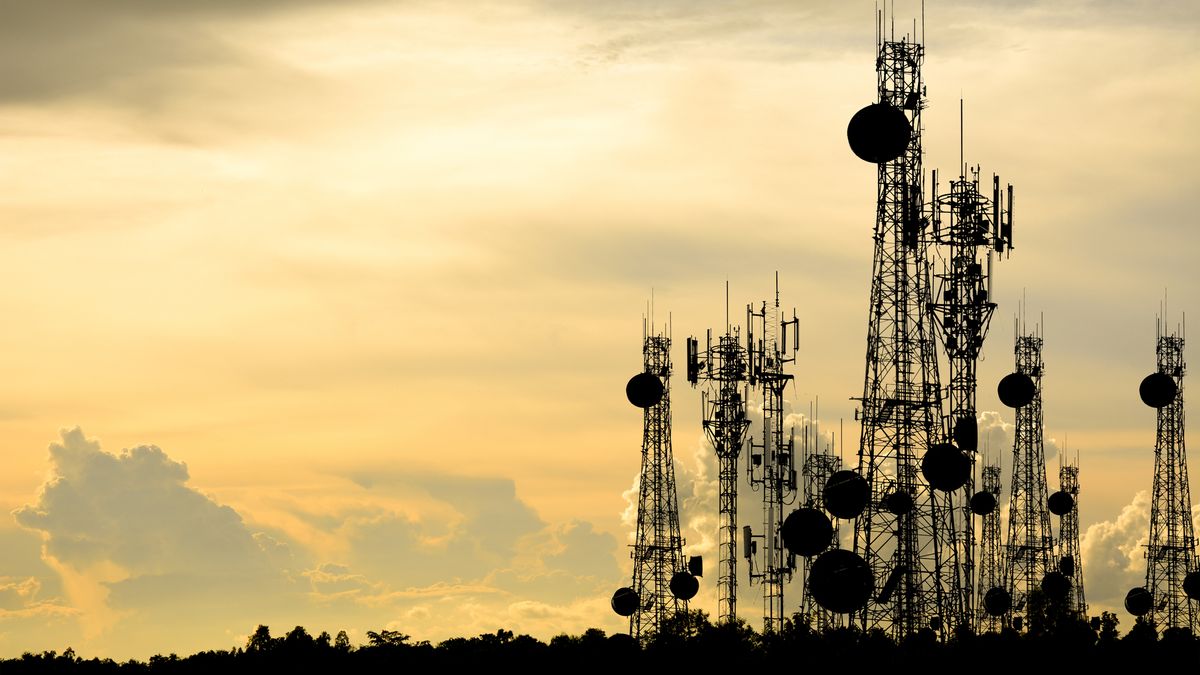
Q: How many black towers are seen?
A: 10